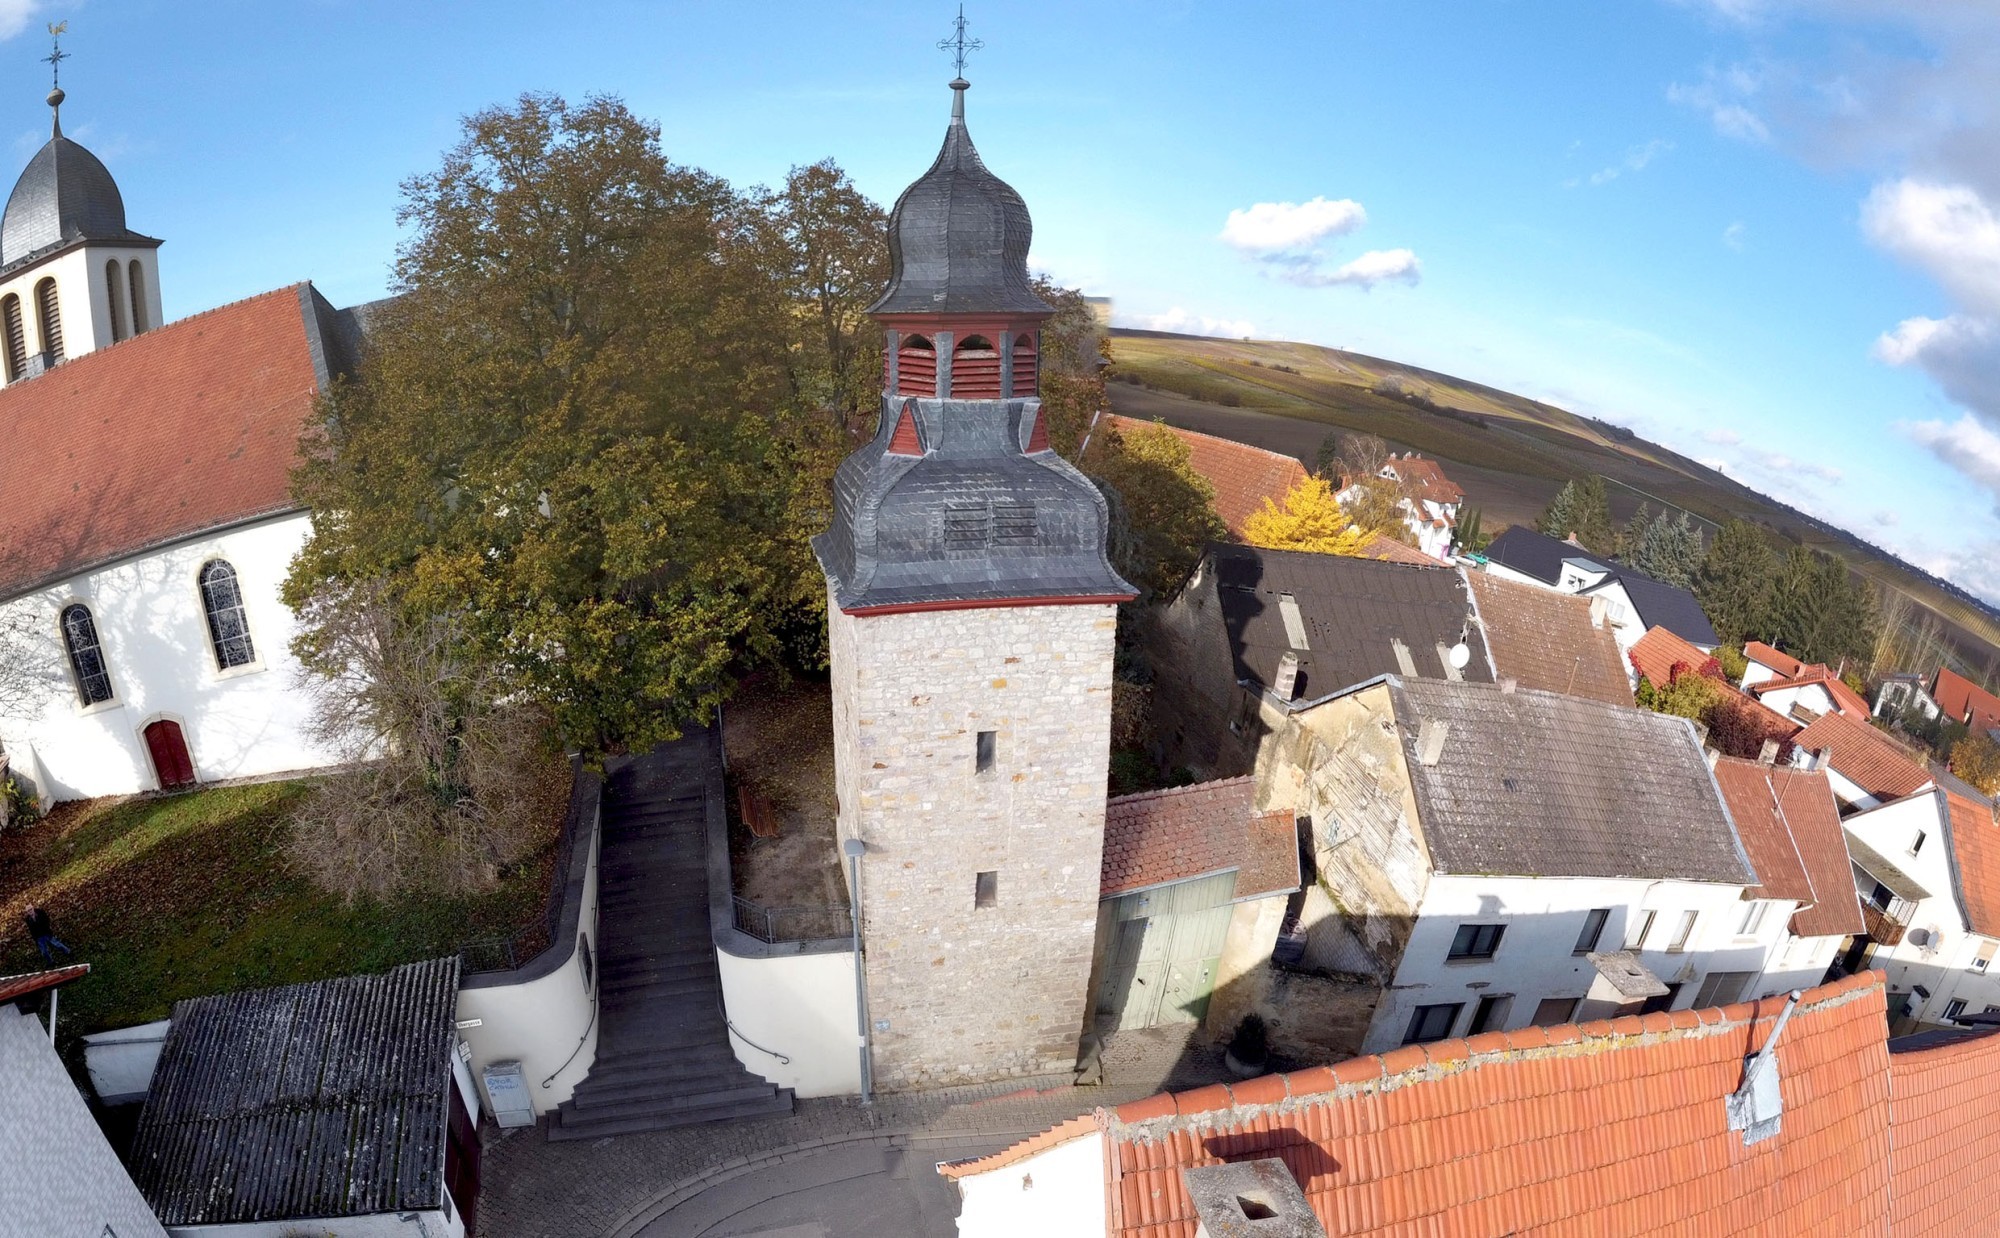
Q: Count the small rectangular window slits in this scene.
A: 2